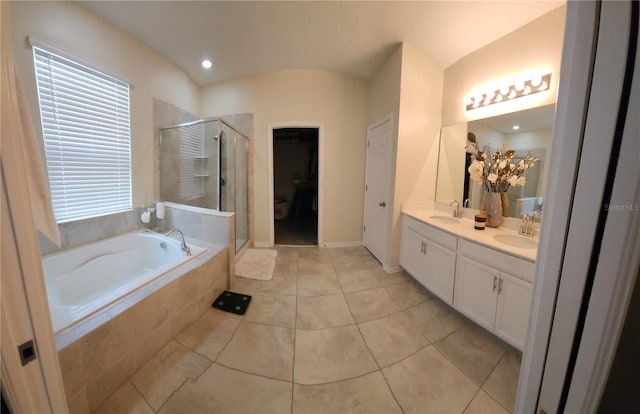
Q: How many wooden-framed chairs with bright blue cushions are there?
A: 0